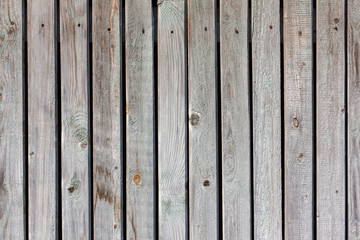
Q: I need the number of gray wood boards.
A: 12